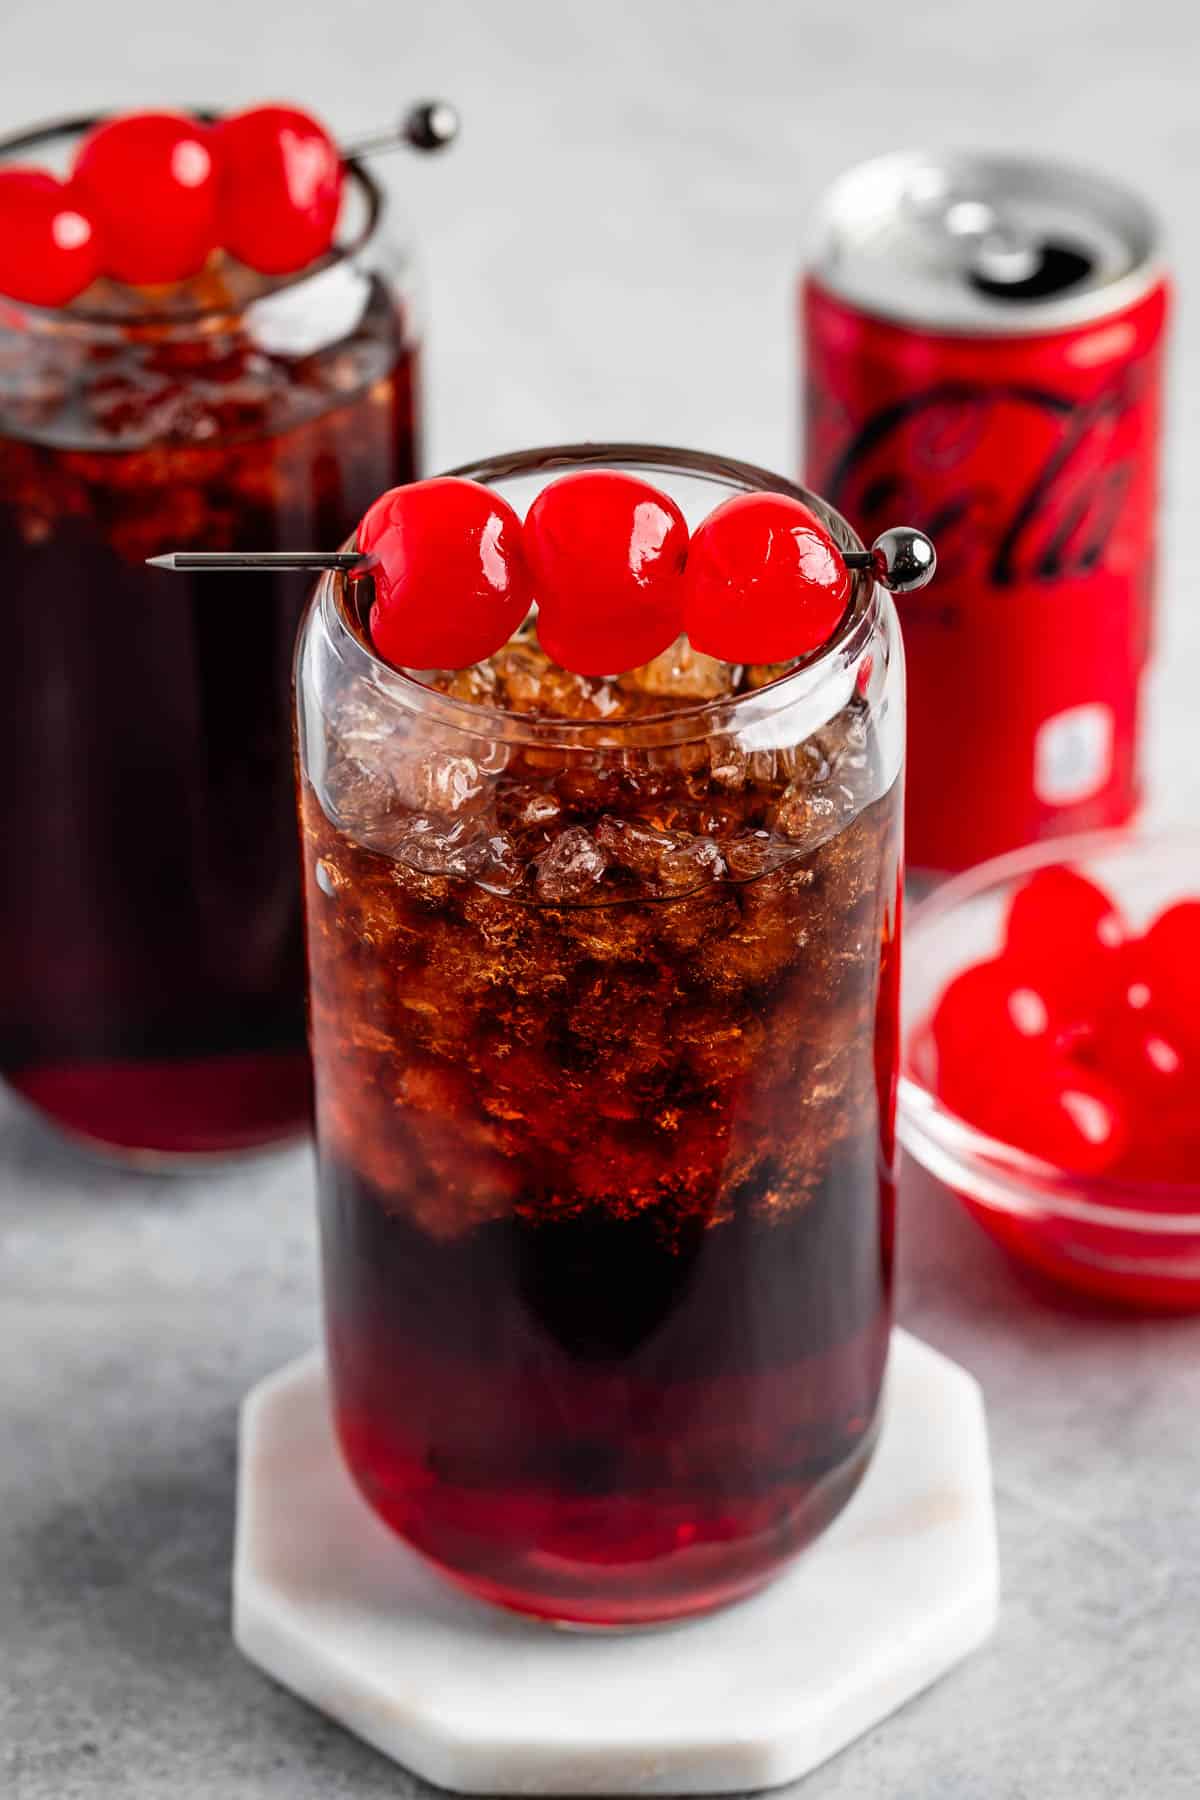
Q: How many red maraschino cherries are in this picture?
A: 11